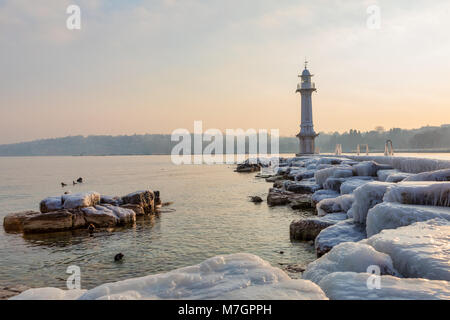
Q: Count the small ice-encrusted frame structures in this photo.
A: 3